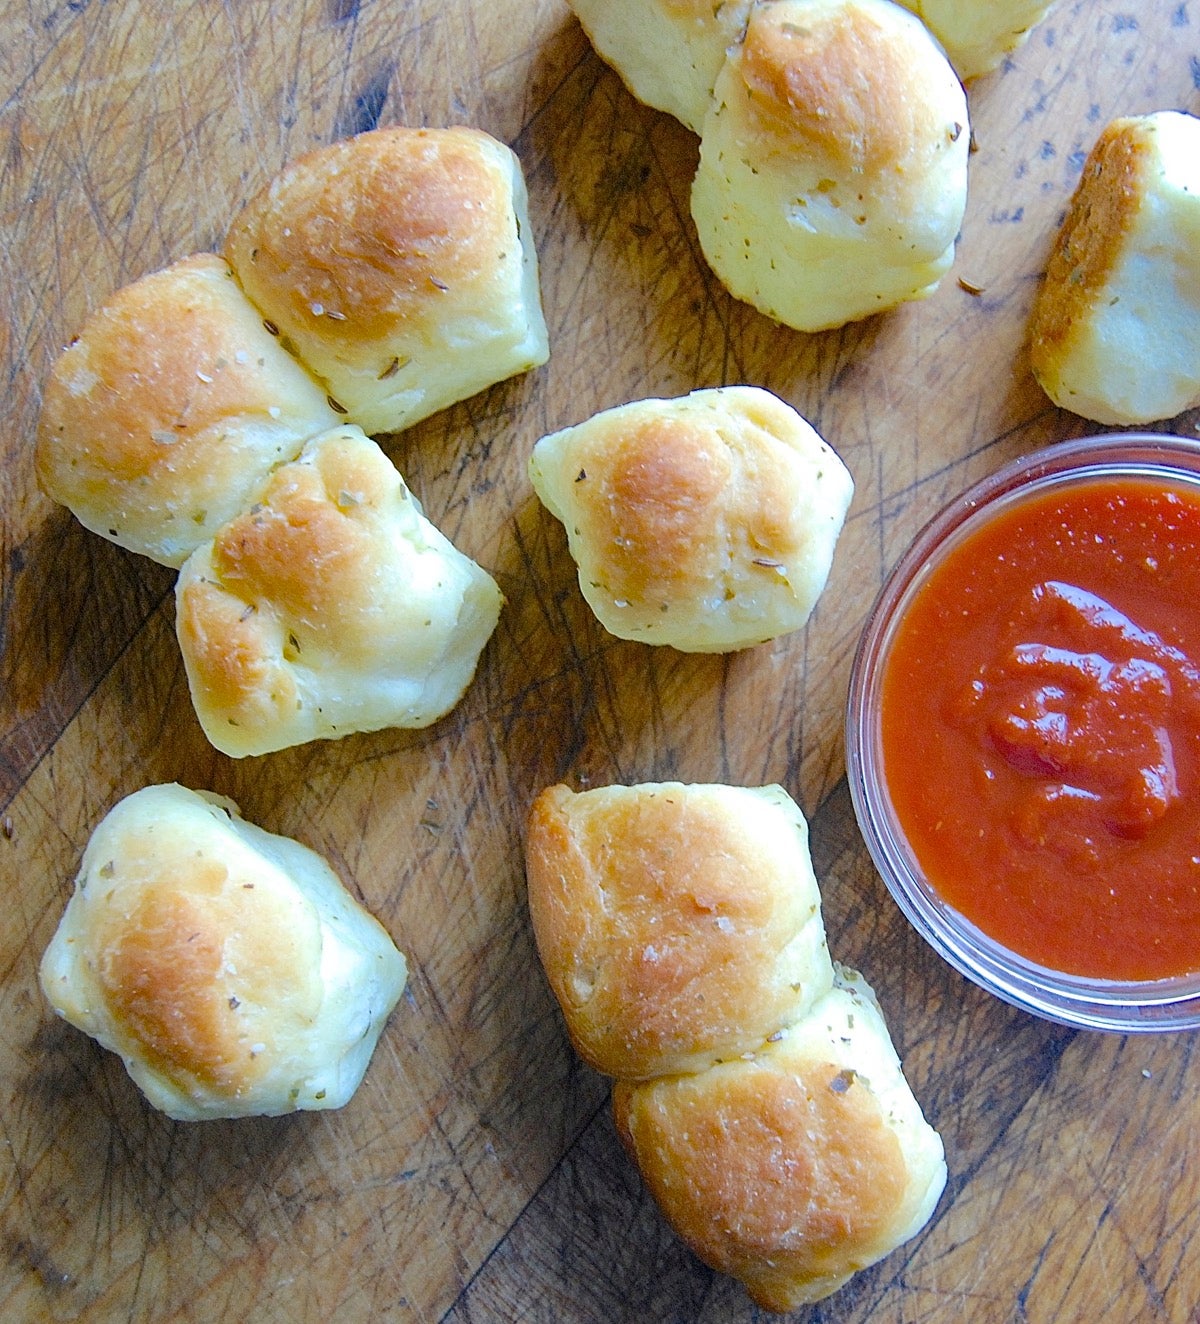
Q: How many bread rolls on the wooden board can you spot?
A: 11